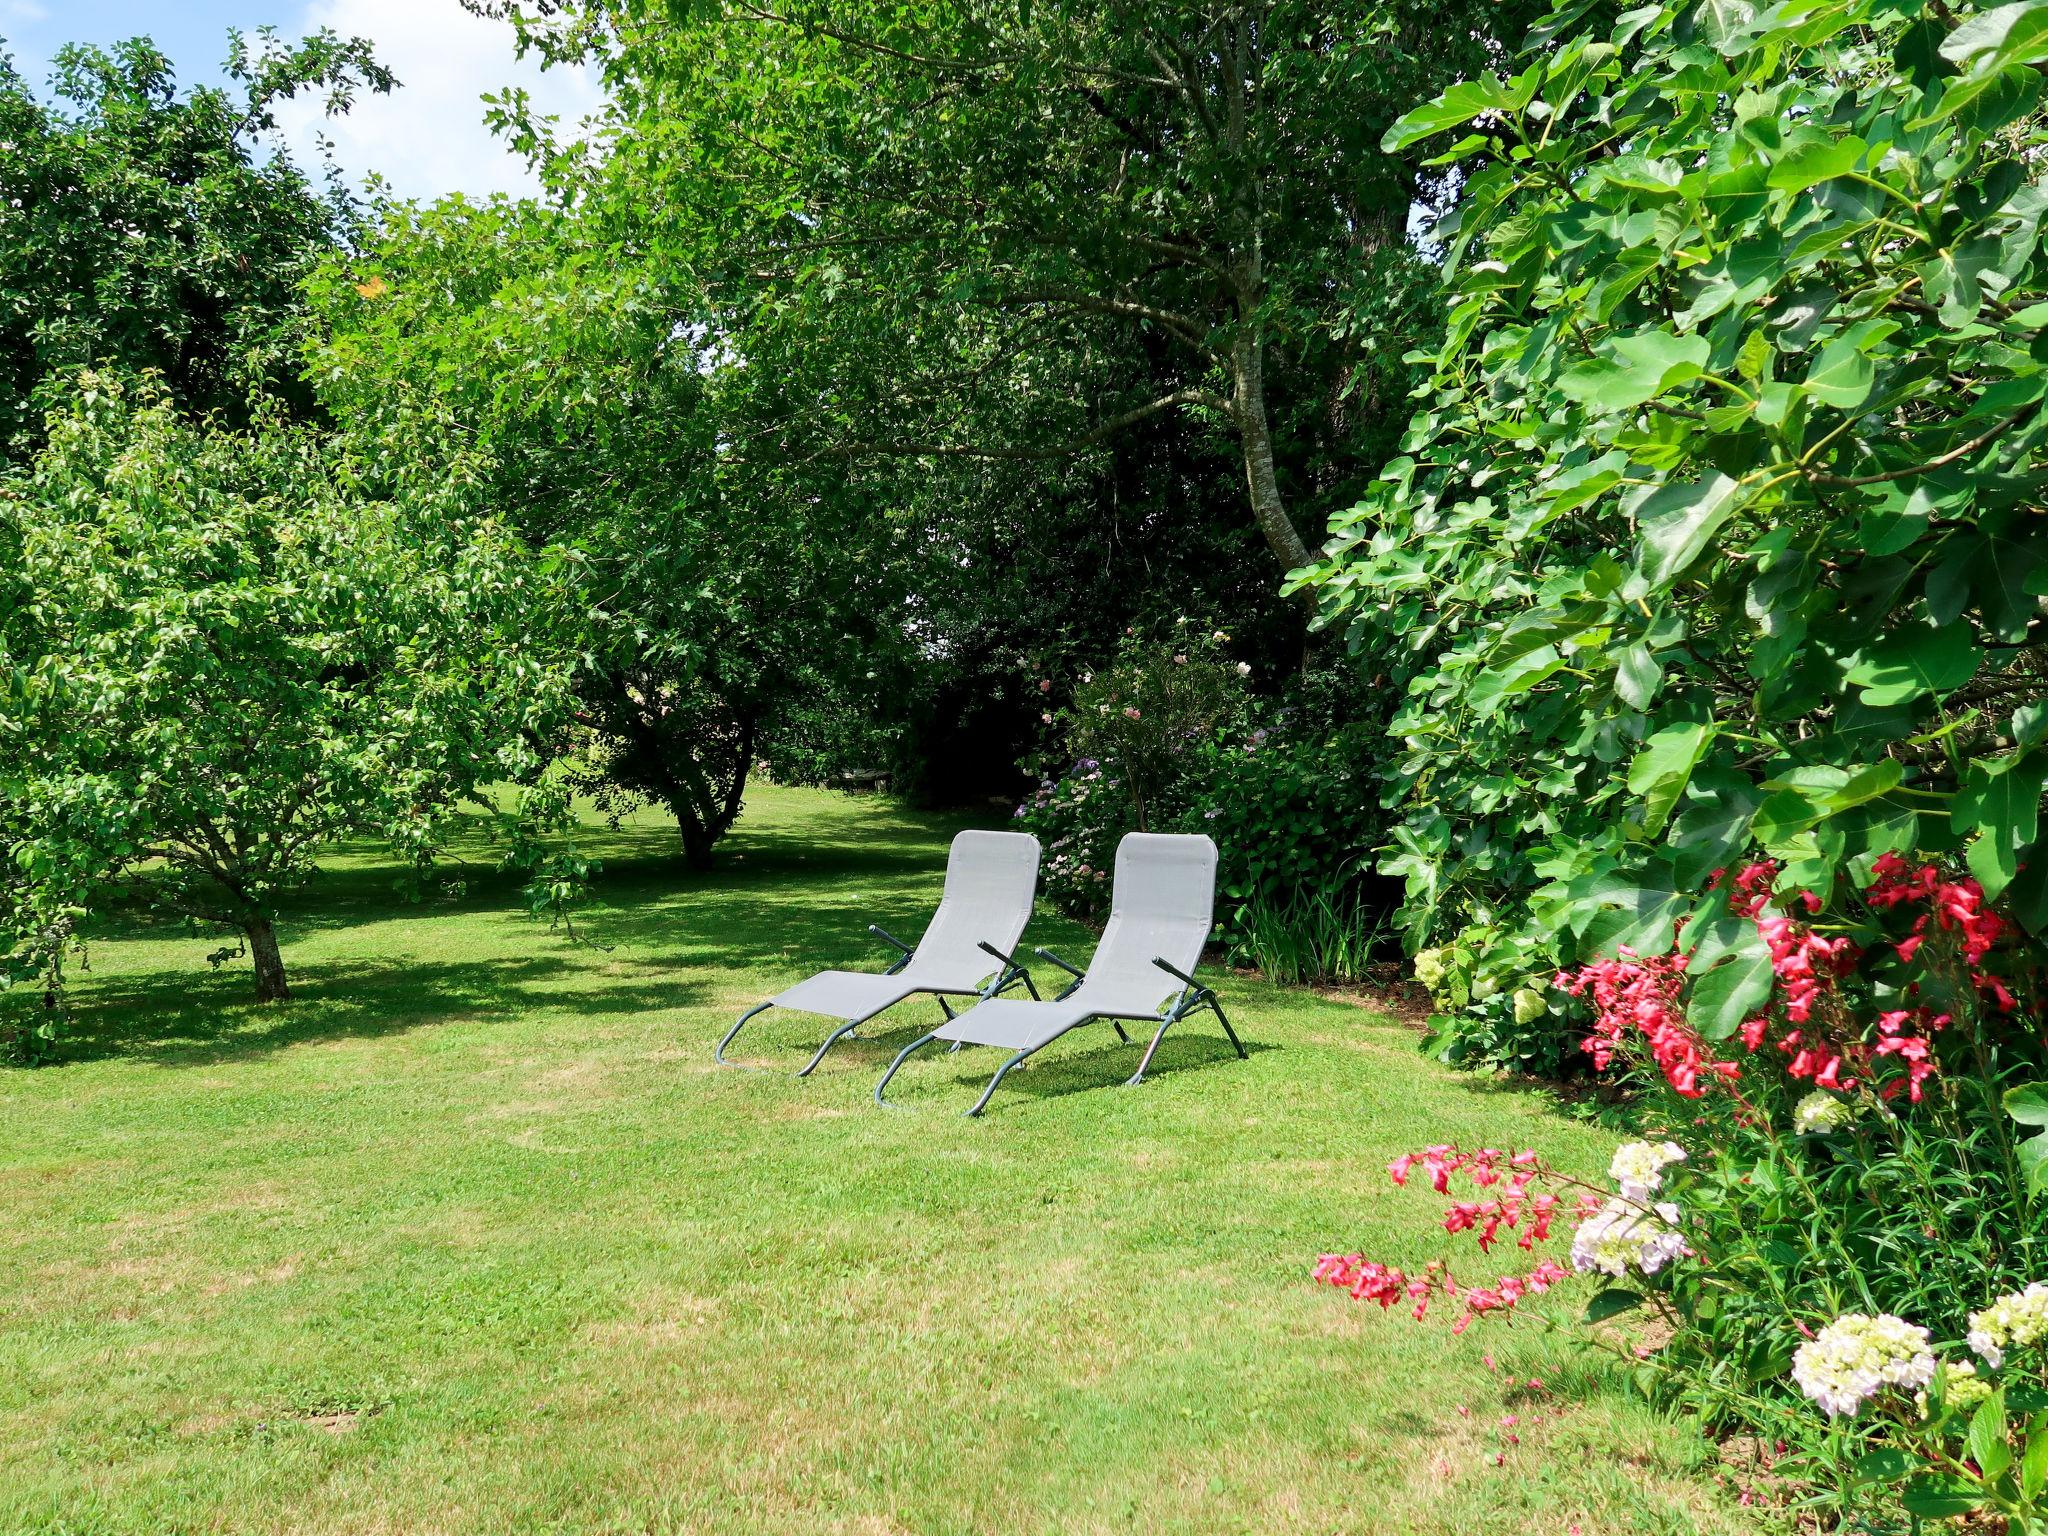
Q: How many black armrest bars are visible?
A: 4